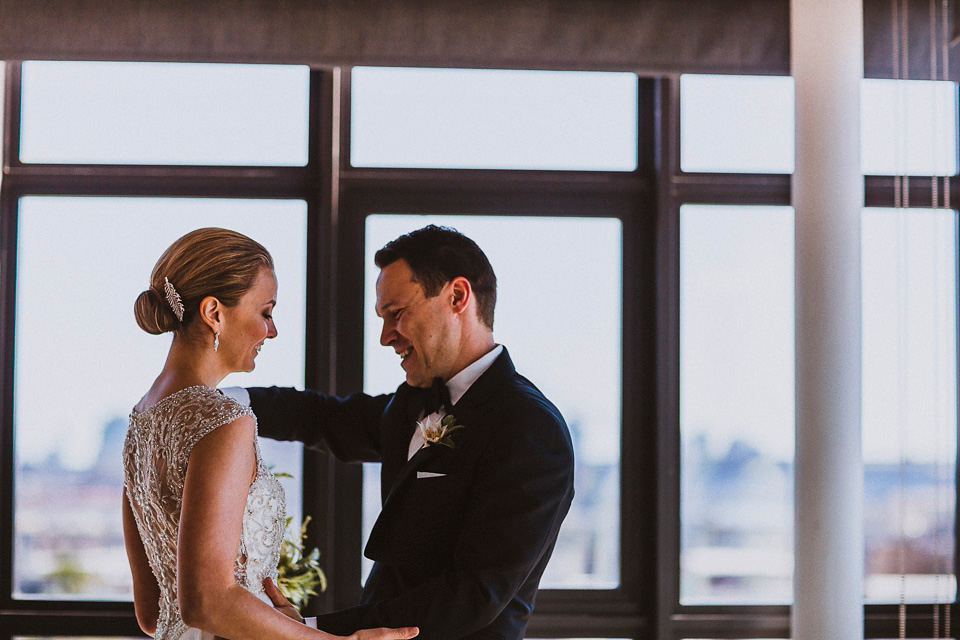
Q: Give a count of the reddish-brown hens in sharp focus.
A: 0